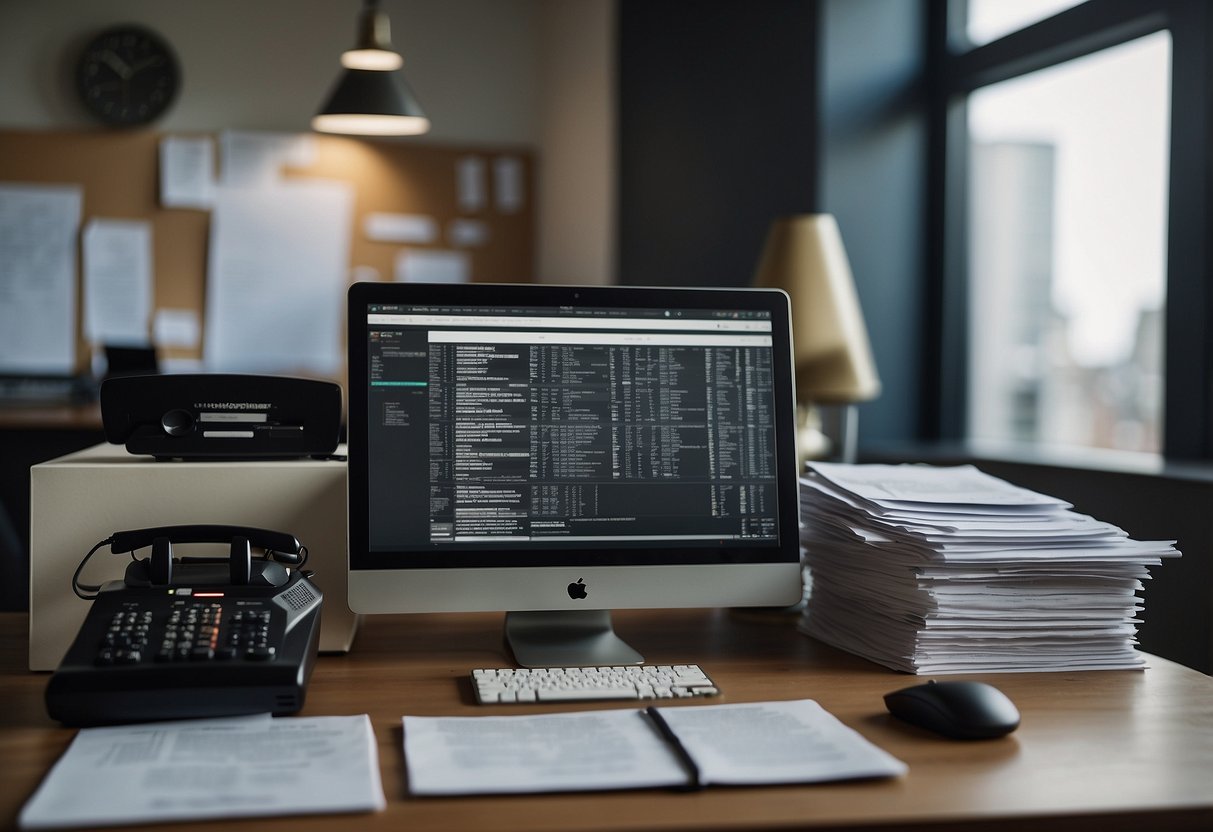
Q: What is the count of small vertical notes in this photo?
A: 2